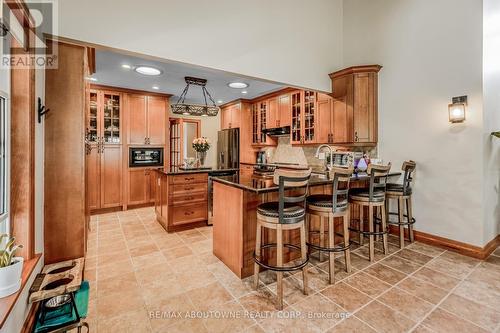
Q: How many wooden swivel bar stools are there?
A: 4